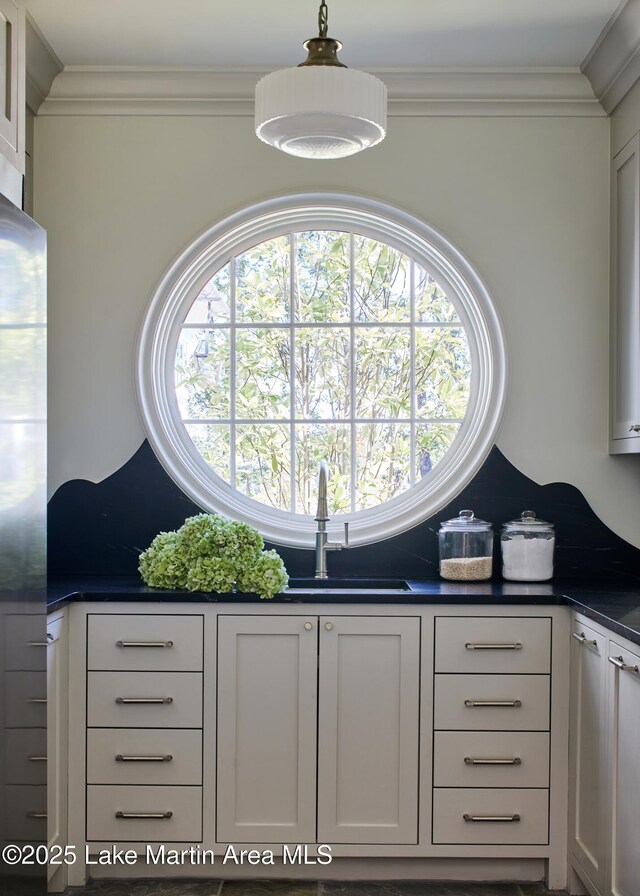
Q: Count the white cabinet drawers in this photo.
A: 8